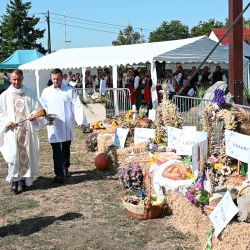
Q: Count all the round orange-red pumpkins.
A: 1